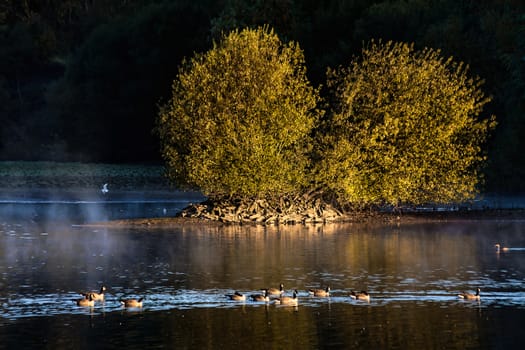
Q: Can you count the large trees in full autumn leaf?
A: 2